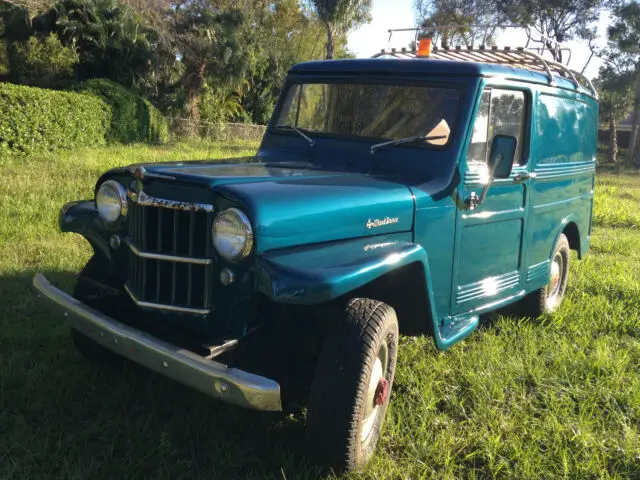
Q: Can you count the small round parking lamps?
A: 2